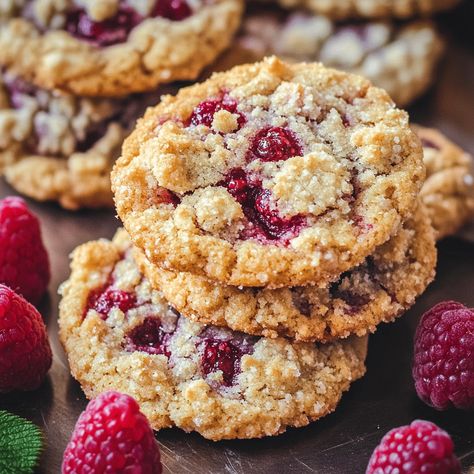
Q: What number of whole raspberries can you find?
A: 5